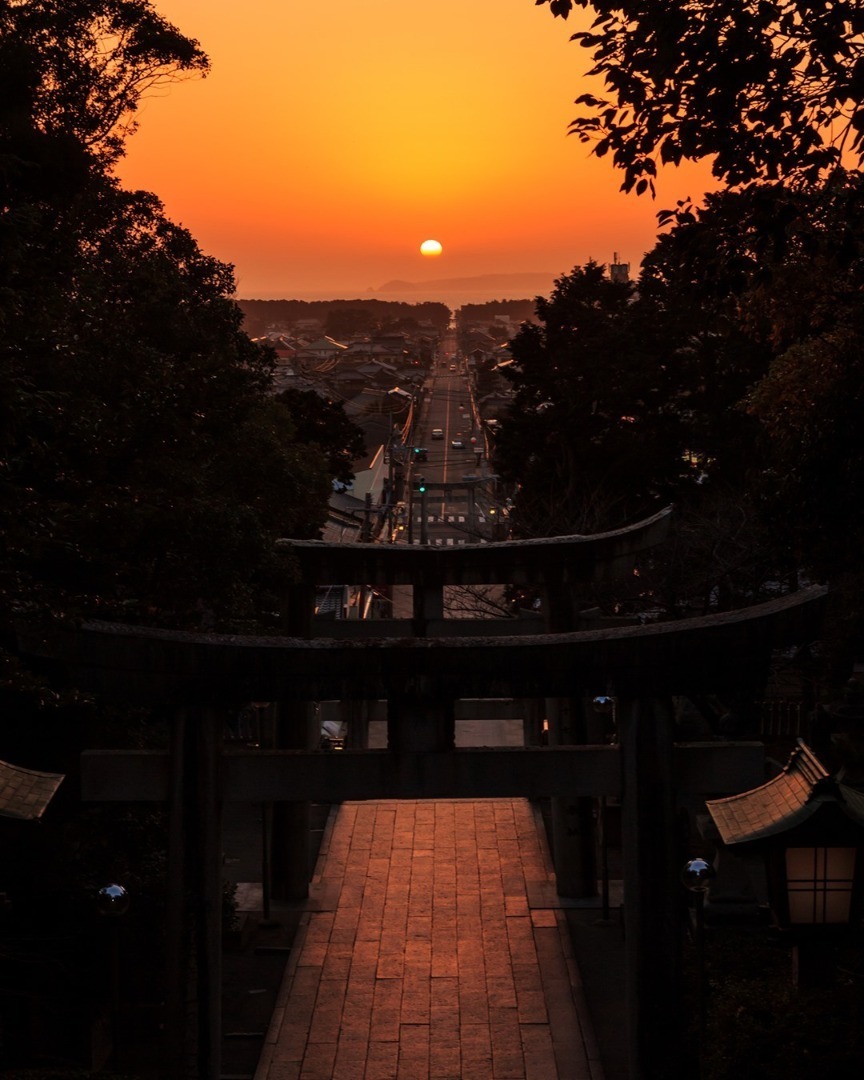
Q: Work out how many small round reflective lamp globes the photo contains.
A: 3